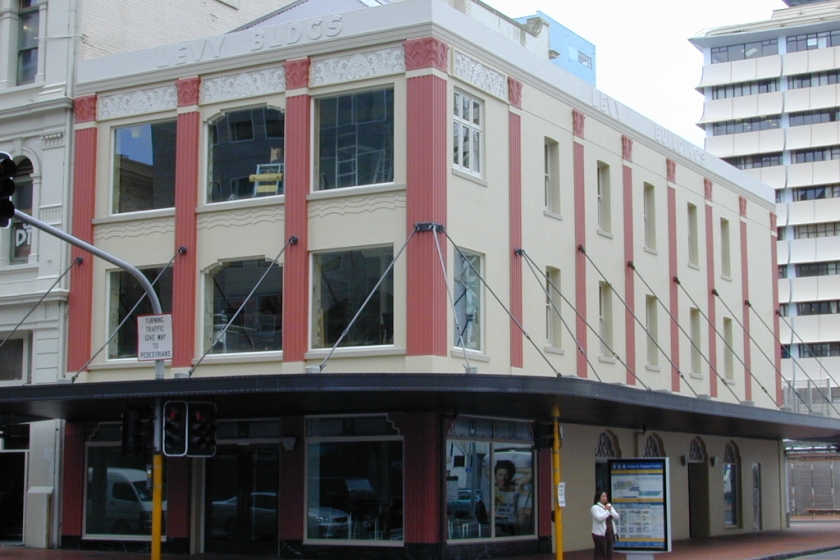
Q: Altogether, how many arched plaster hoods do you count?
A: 4